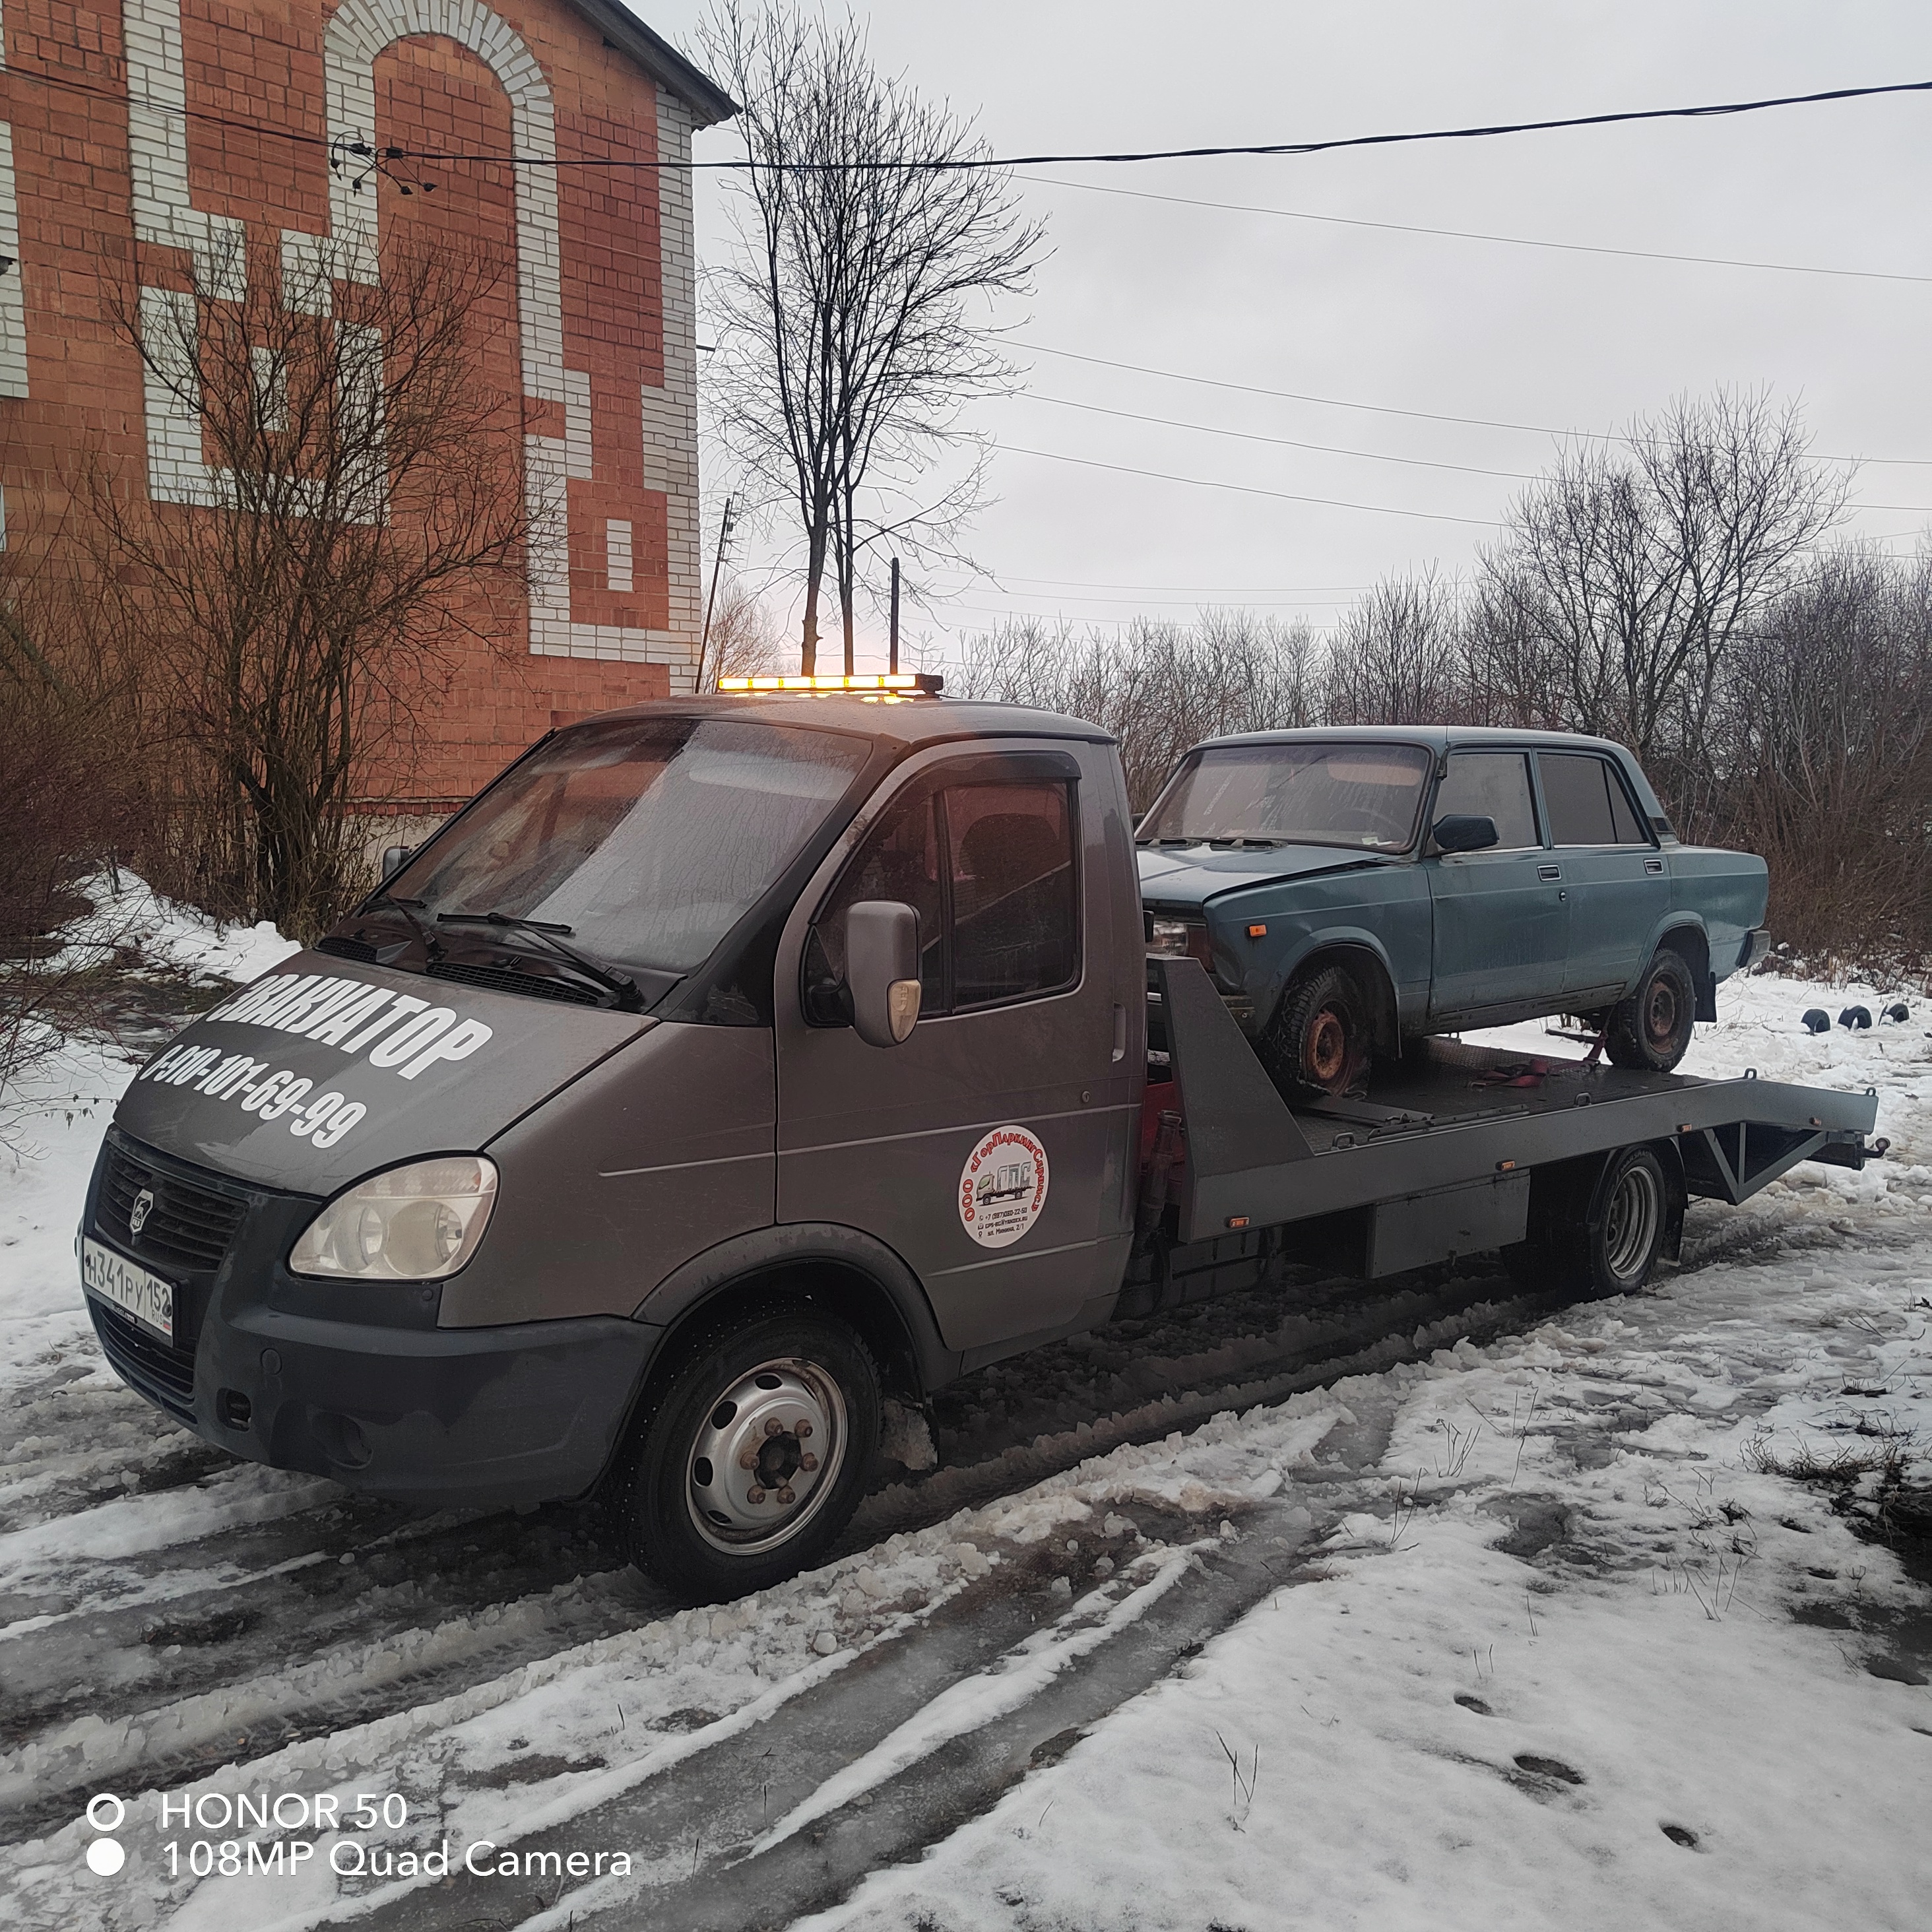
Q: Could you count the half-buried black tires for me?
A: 3